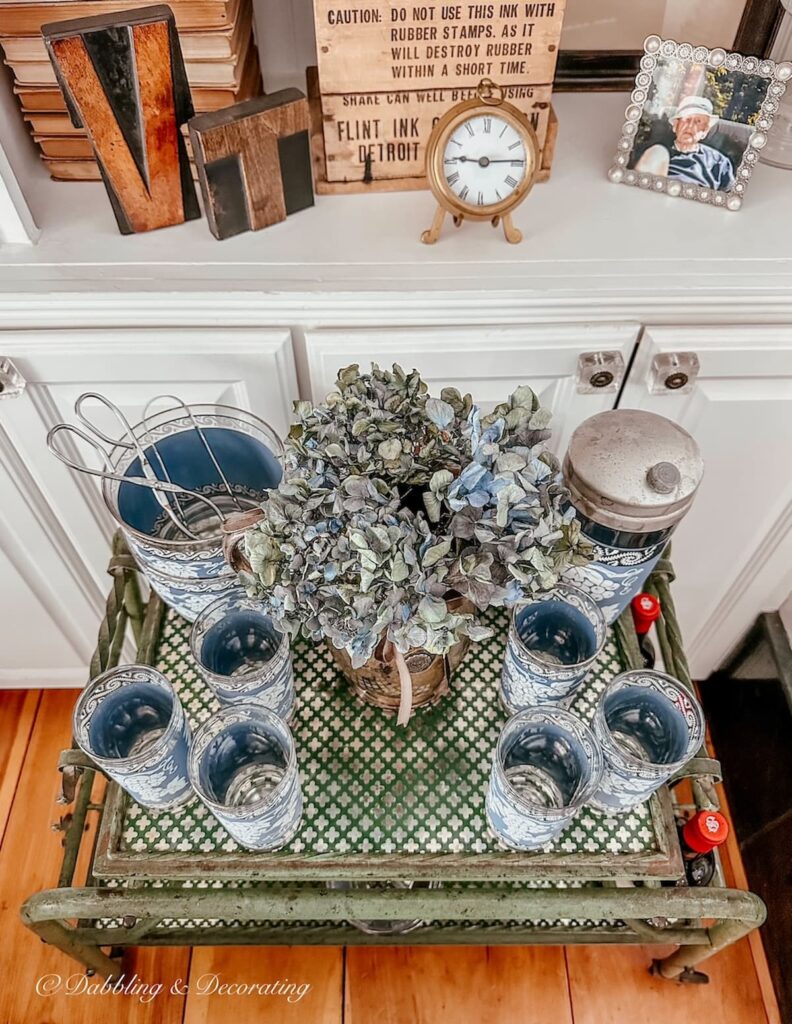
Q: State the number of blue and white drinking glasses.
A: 6